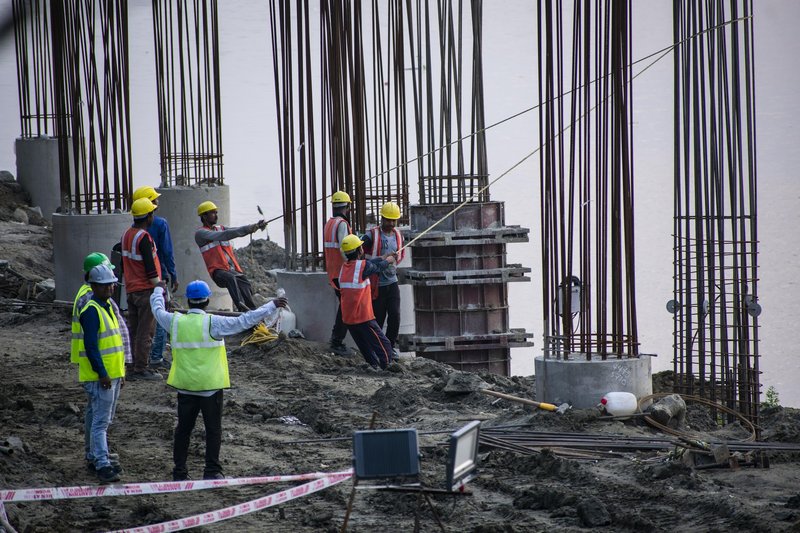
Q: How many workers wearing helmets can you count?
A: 9